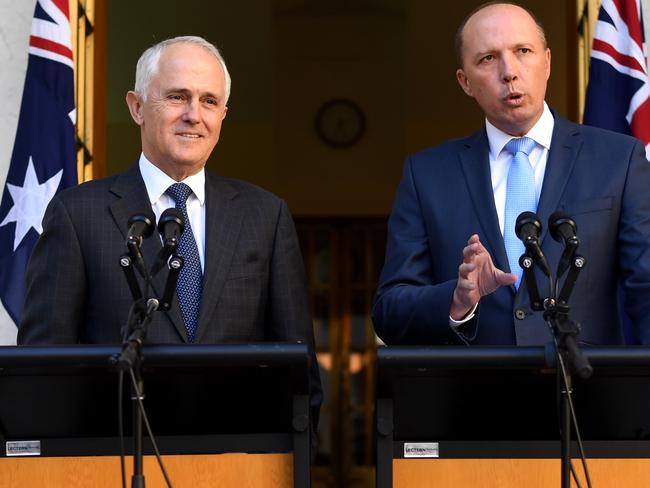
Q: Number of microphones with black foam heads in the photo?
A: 4